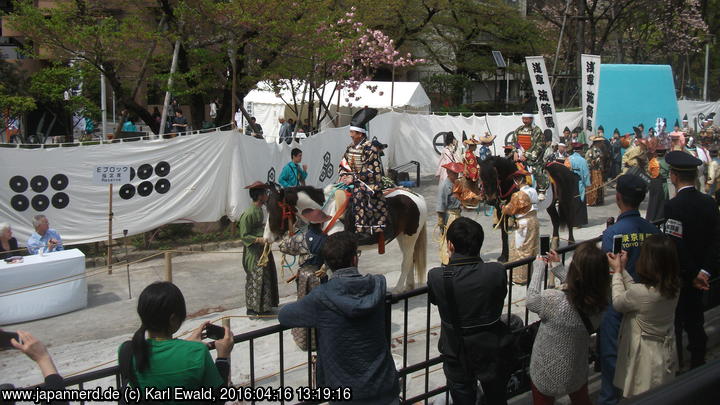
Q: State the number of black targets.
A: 12